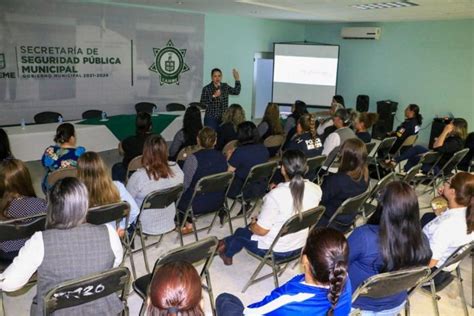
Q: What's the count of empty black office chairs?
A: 5